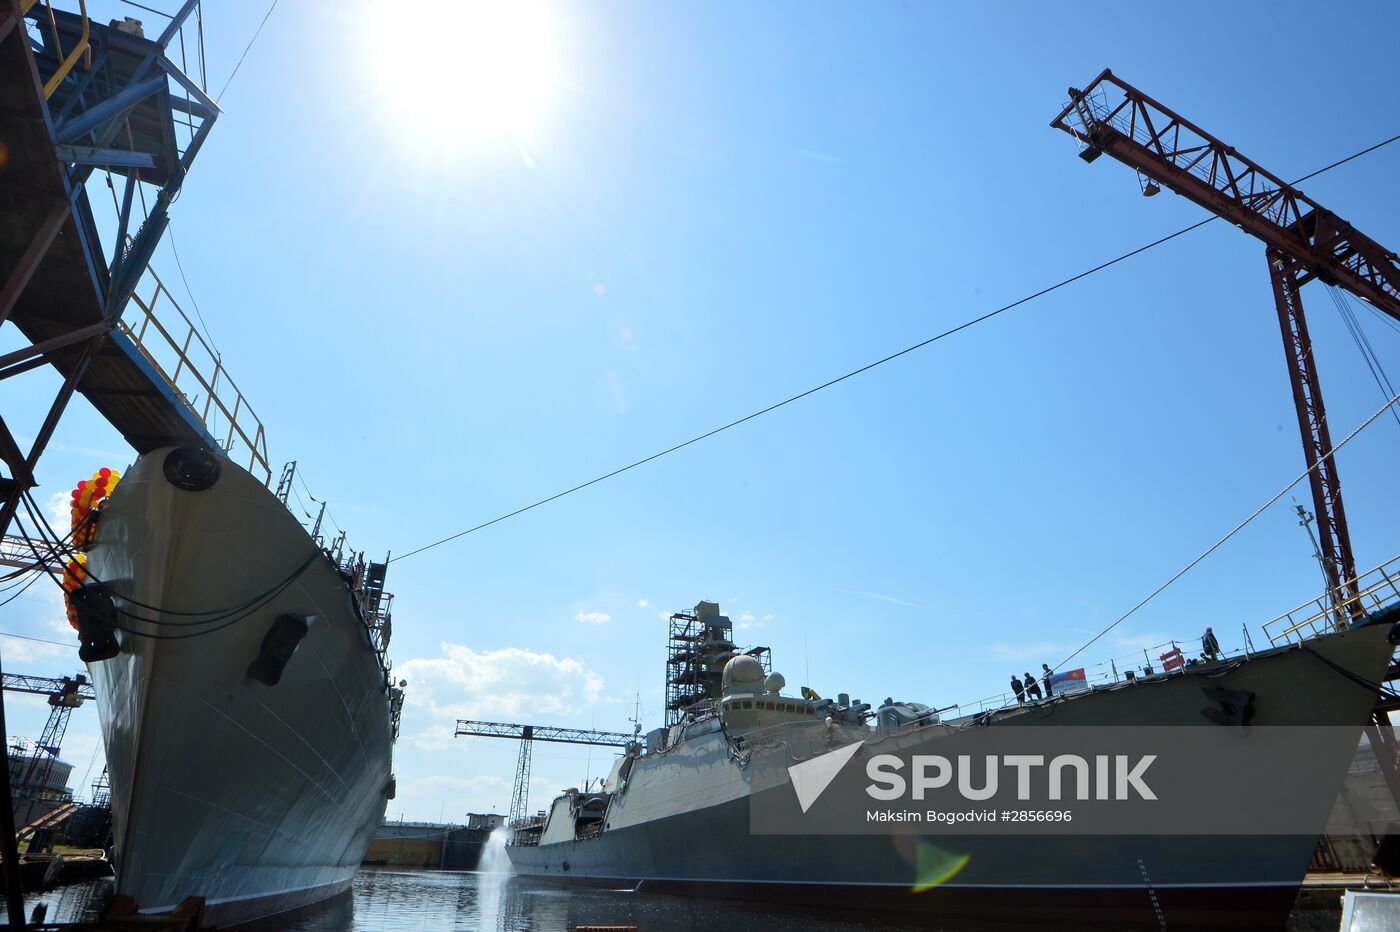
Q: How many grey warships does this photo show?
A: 2